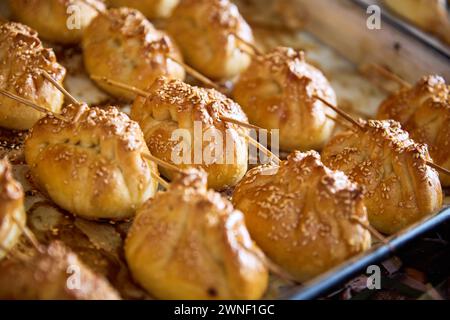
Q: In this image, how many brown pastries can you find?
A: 14